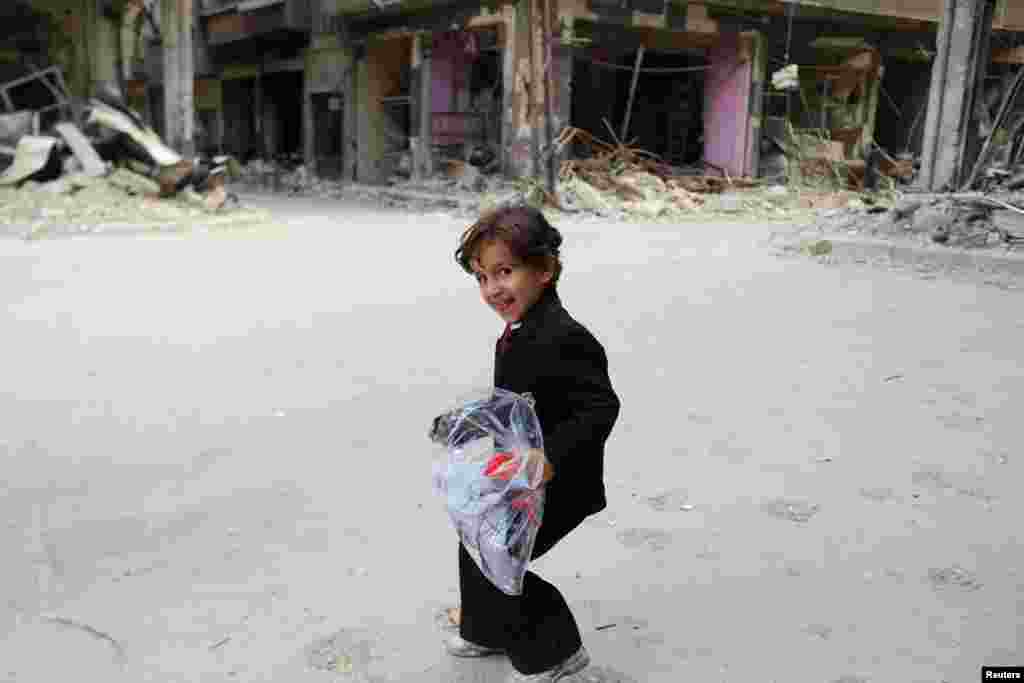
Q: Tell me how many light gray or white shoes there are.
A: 2